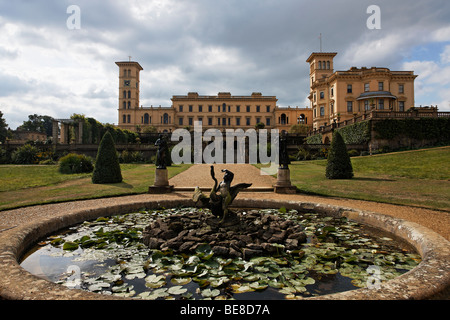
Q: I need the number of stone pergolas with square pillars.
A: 1